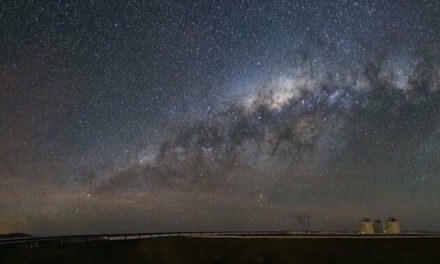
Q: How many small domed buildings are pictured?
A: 3